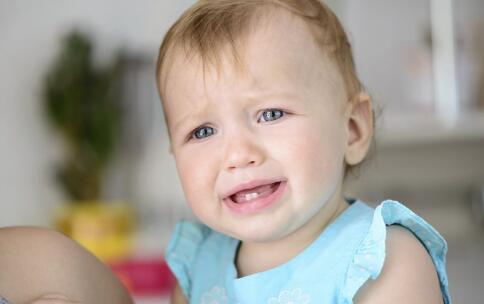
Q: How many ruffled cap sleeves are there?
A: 2